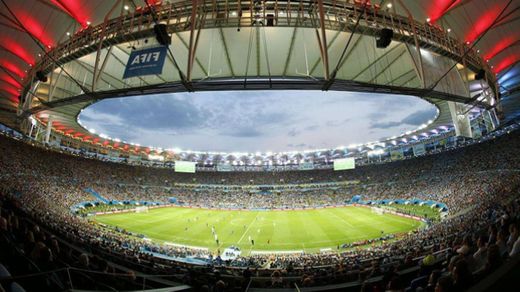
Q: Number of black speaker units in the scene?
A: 4